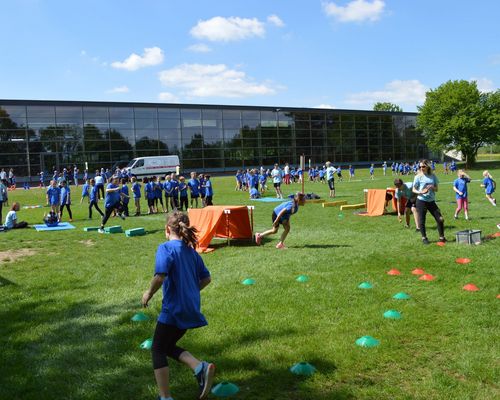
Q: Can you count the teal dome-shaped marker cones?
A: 10